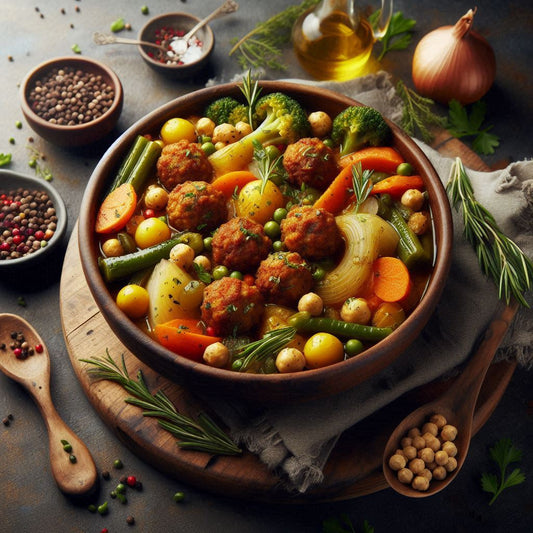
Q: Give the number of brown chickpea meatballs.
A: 7